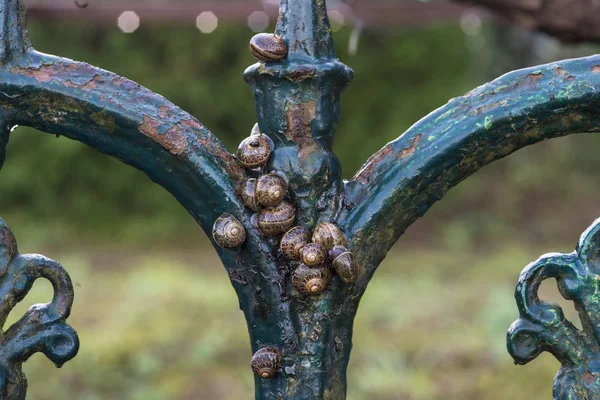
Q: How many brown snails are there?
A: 12